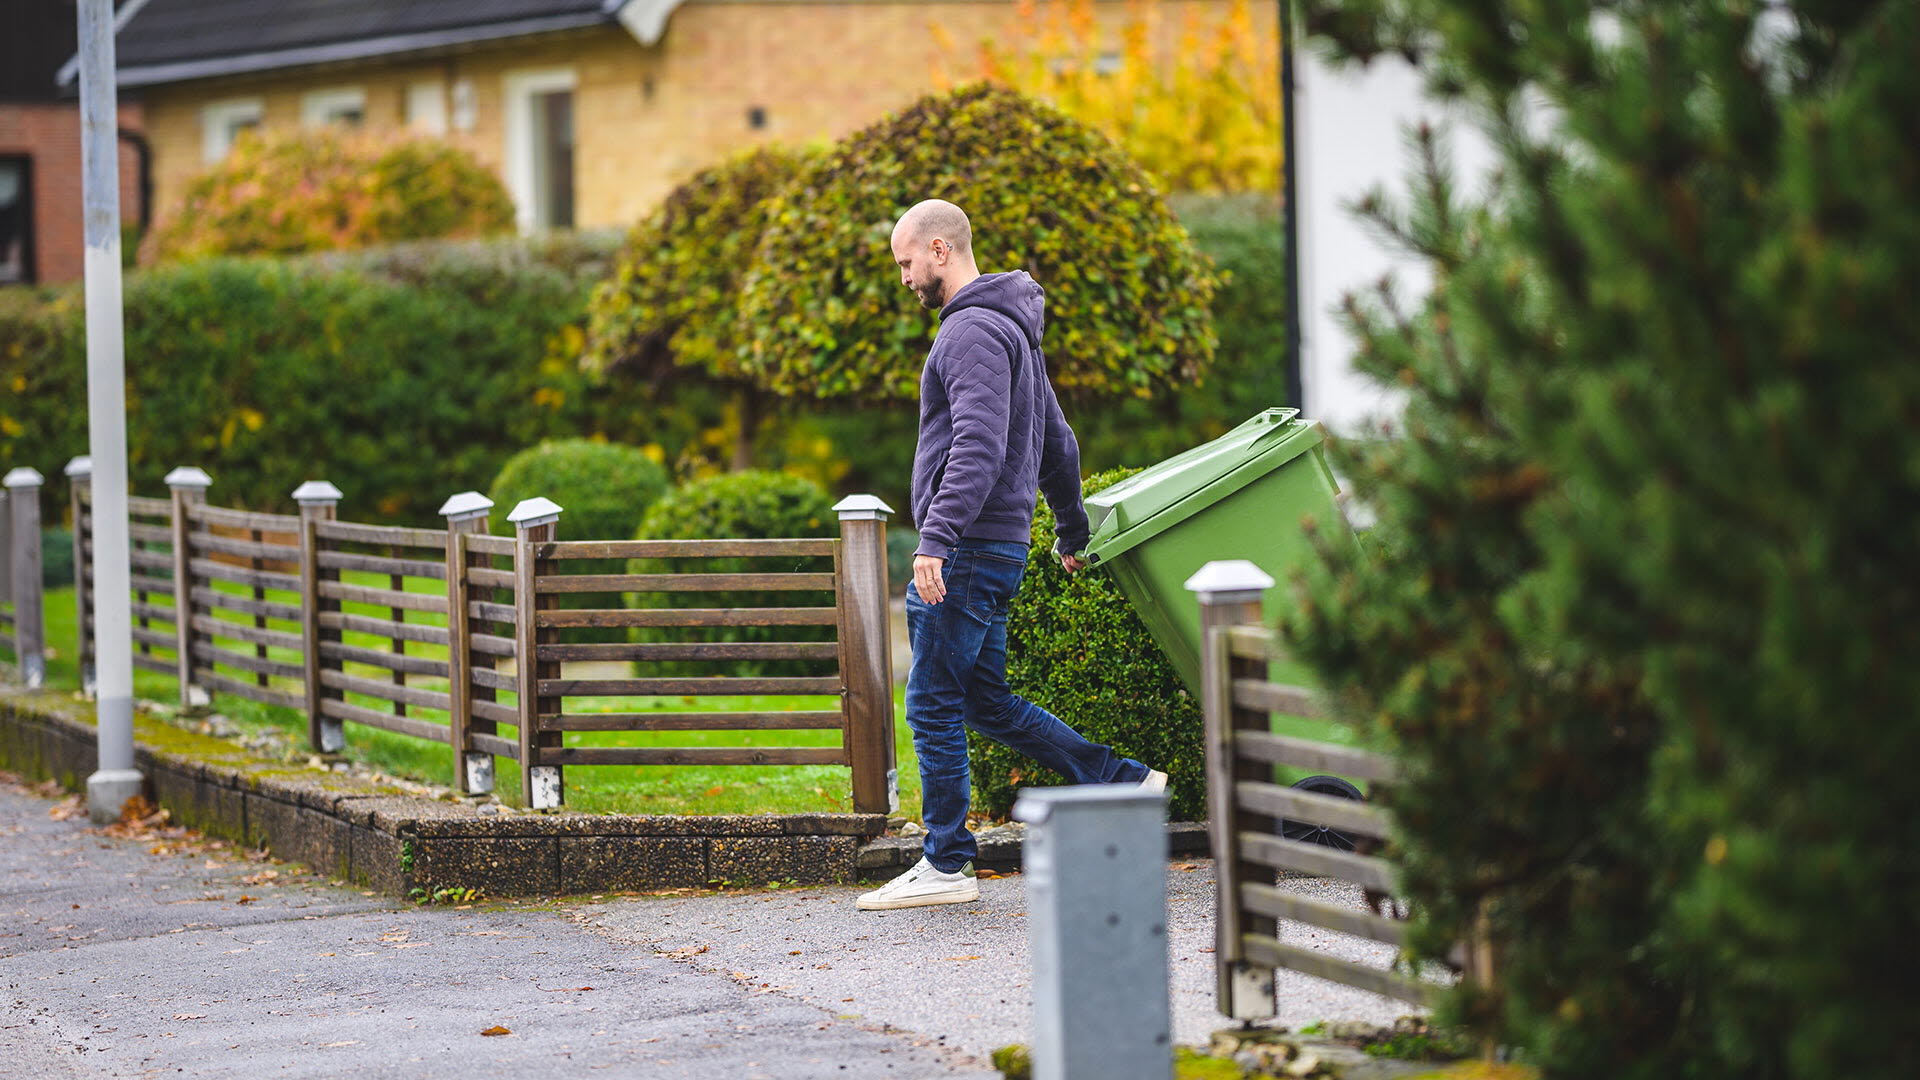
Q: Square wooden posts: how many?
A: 8